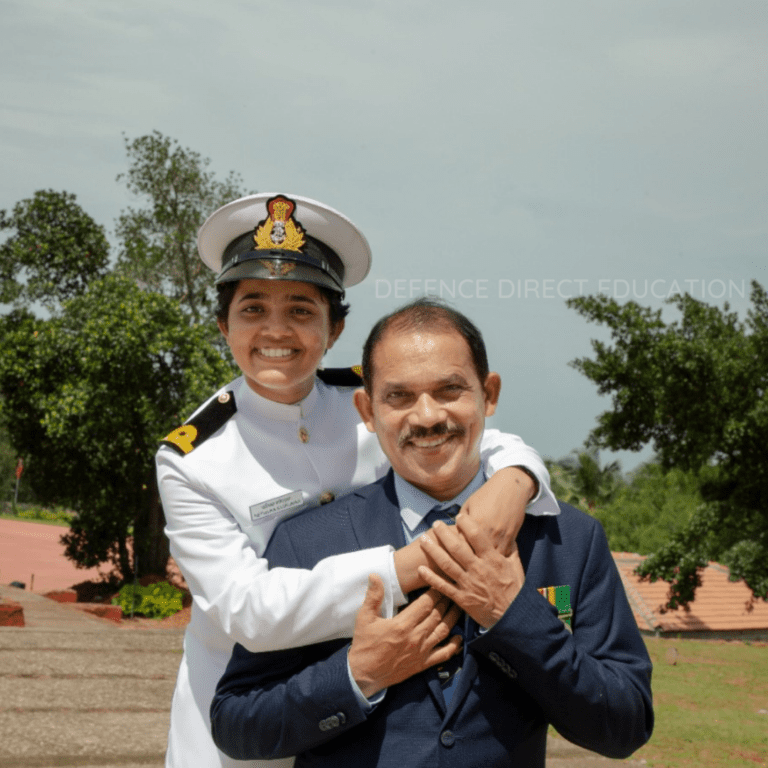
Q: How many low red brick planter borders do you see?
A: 3